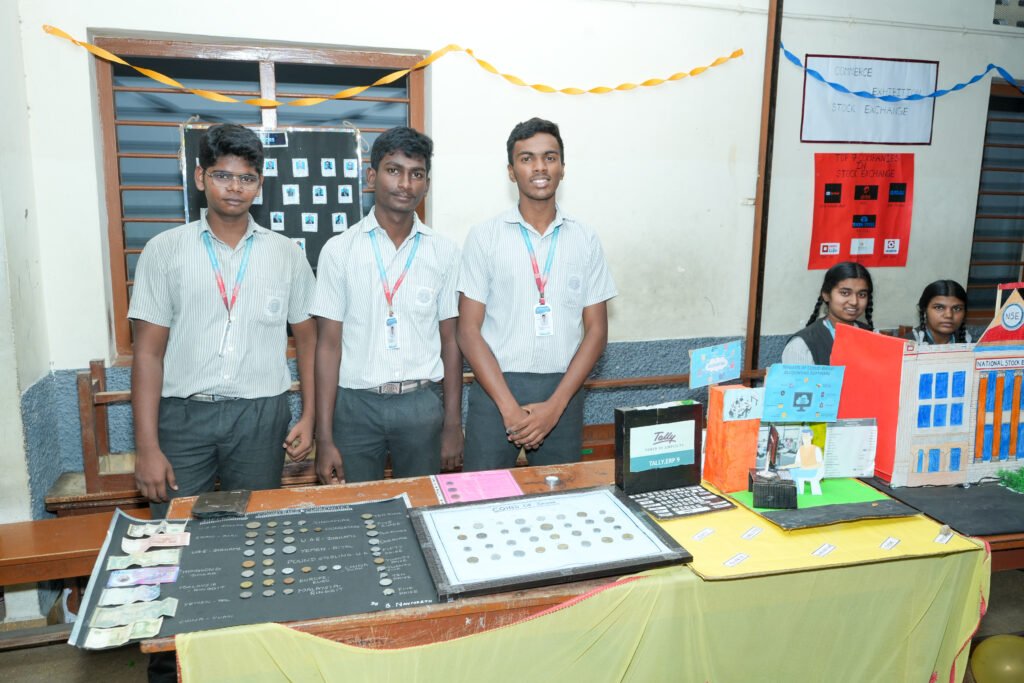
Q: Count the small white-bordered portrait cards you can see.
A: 11